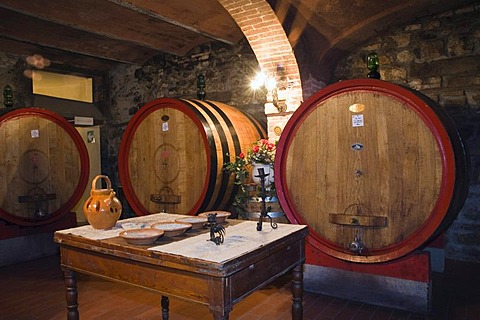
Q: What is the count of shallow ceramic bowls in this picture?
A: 4